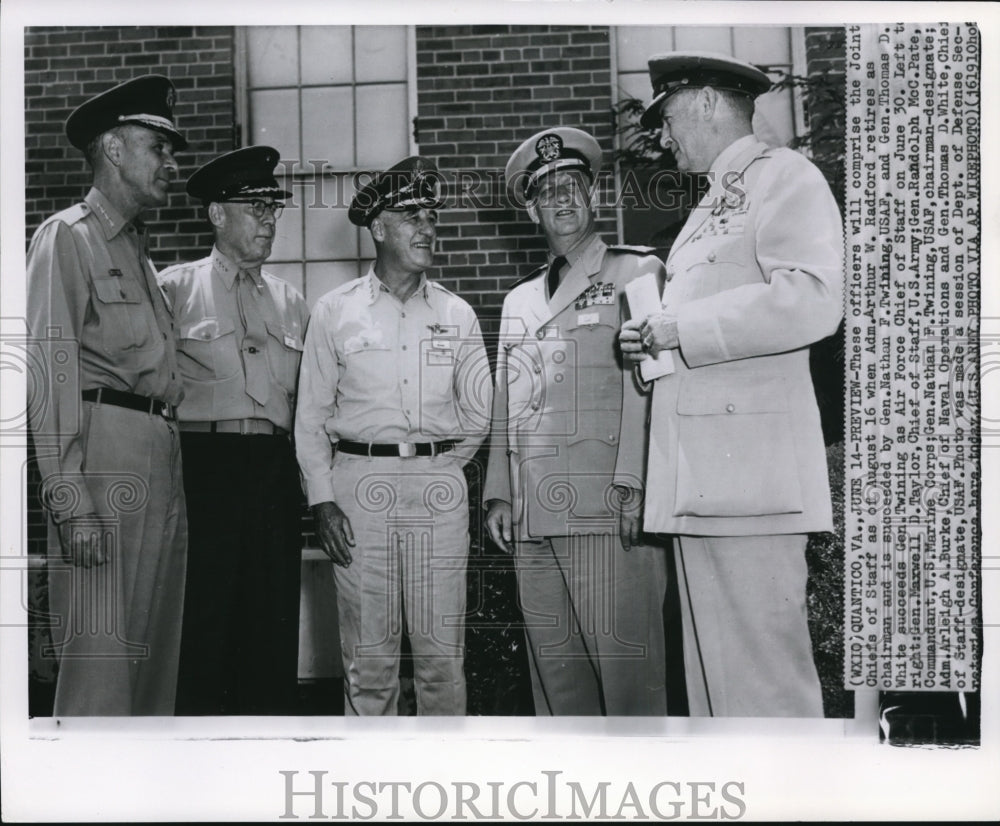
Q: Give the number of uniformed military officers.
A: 5